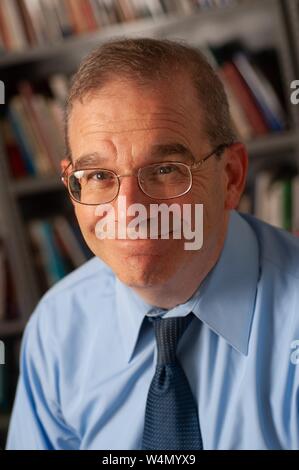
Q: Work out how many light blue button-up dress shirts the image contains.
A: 1